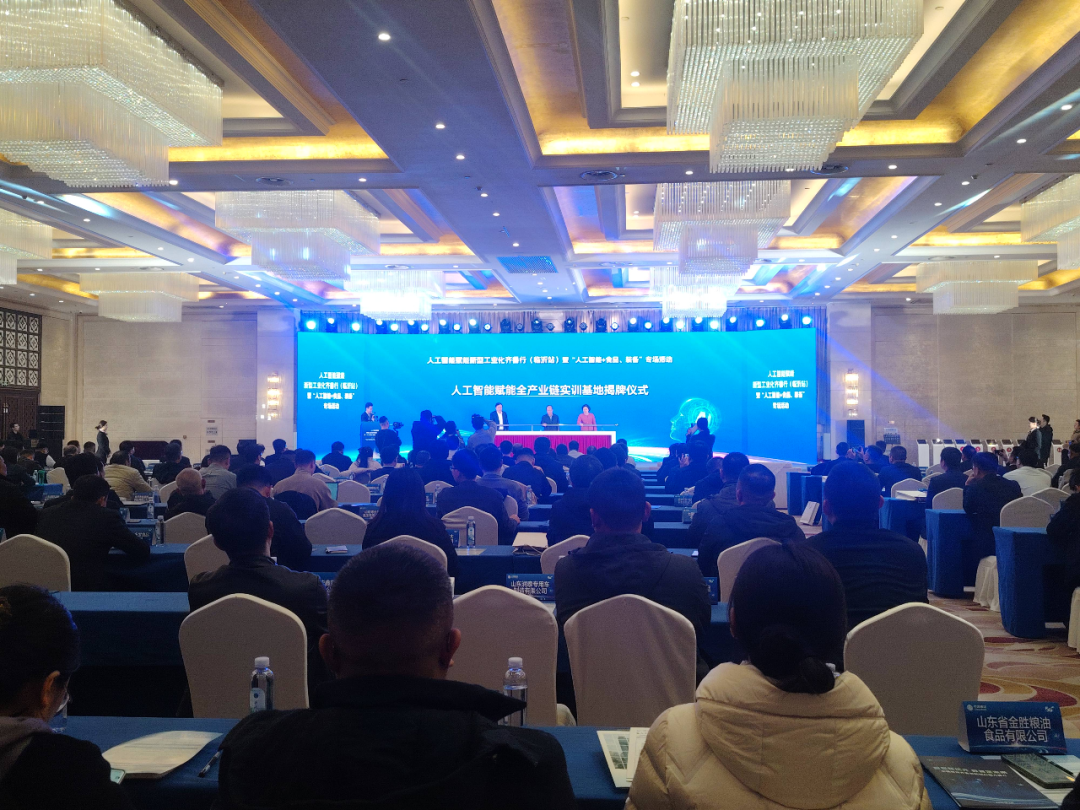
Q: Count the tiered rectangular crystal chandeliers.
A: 10